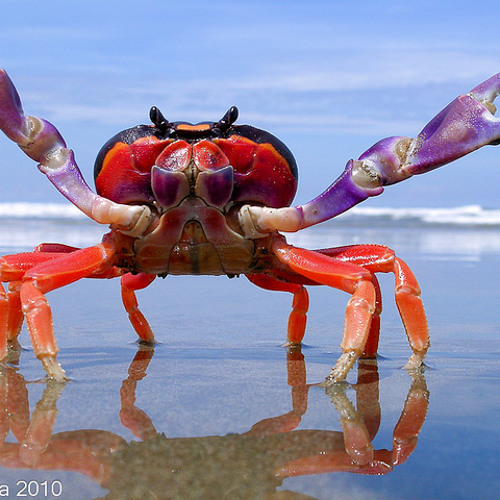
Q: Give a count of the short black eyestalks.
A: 2